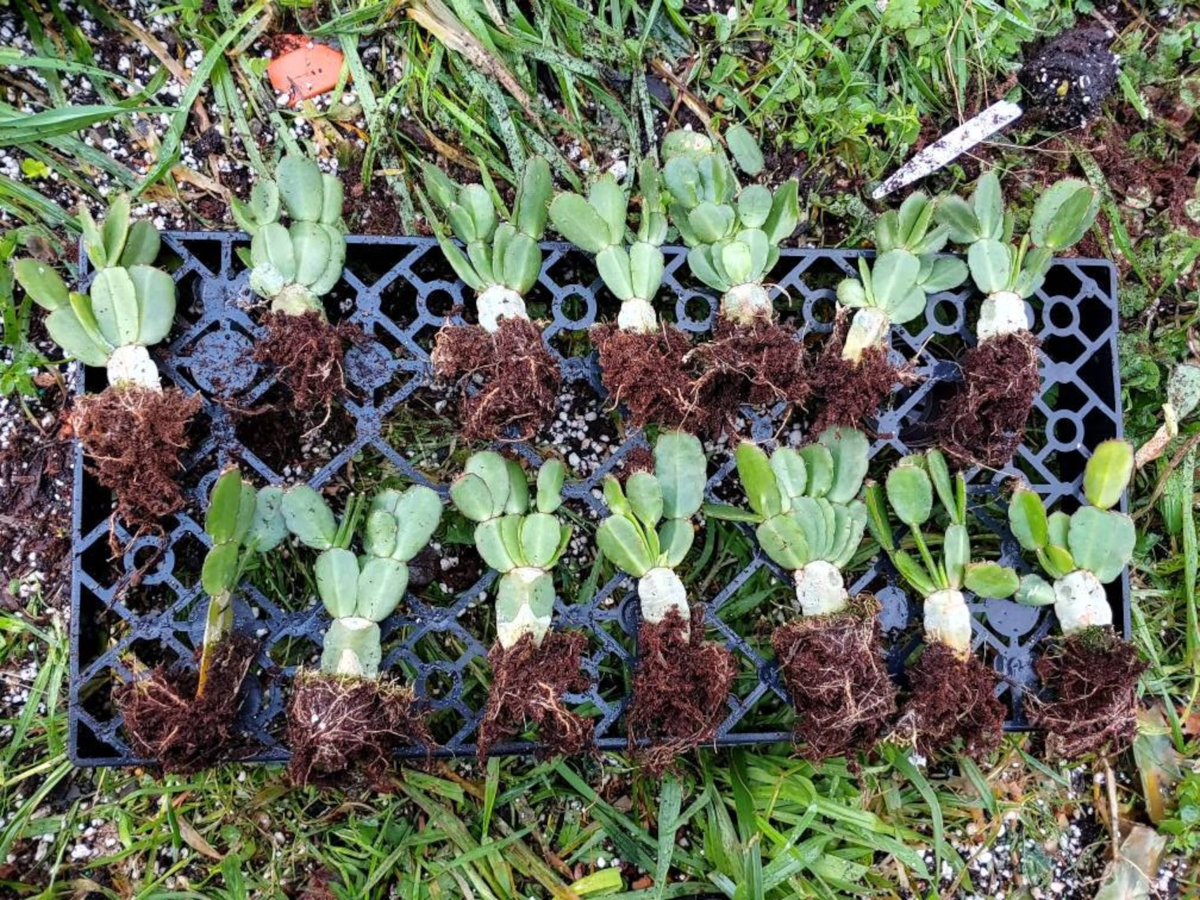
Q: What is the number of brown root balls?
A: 14